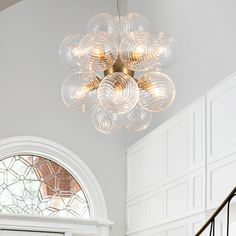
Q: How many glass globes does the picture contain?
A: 11